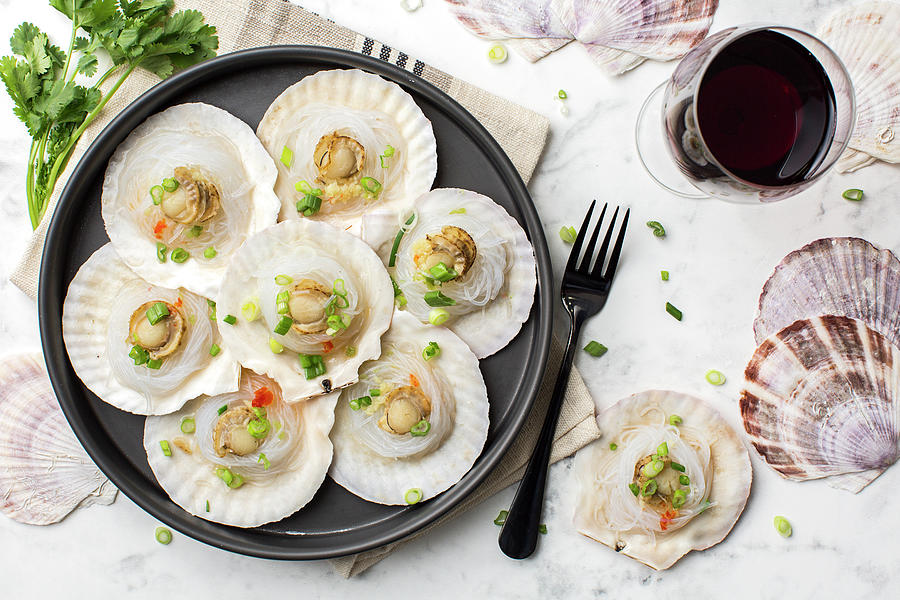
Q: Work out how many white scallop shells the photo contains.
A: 8